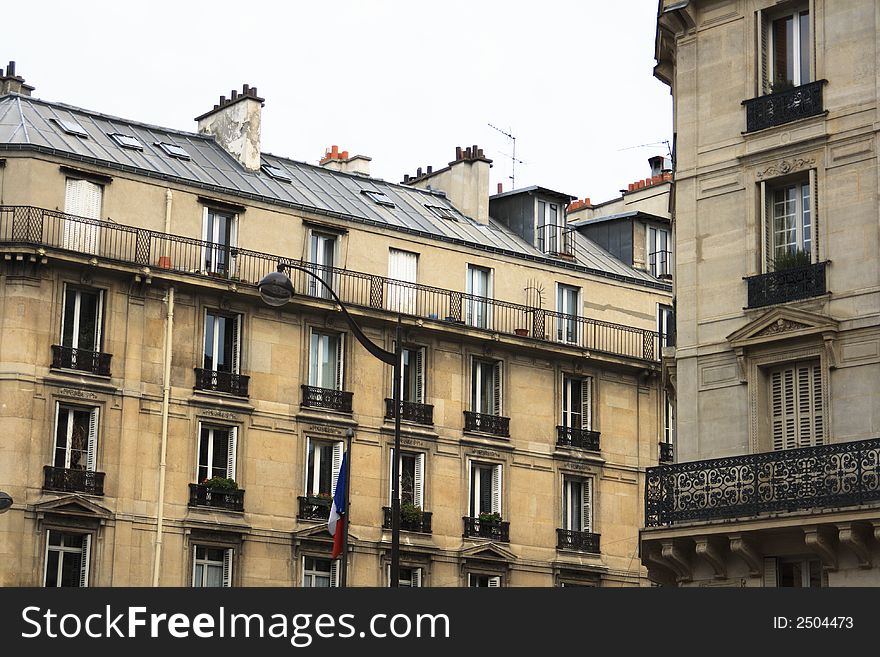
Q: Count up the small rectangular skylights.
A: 6